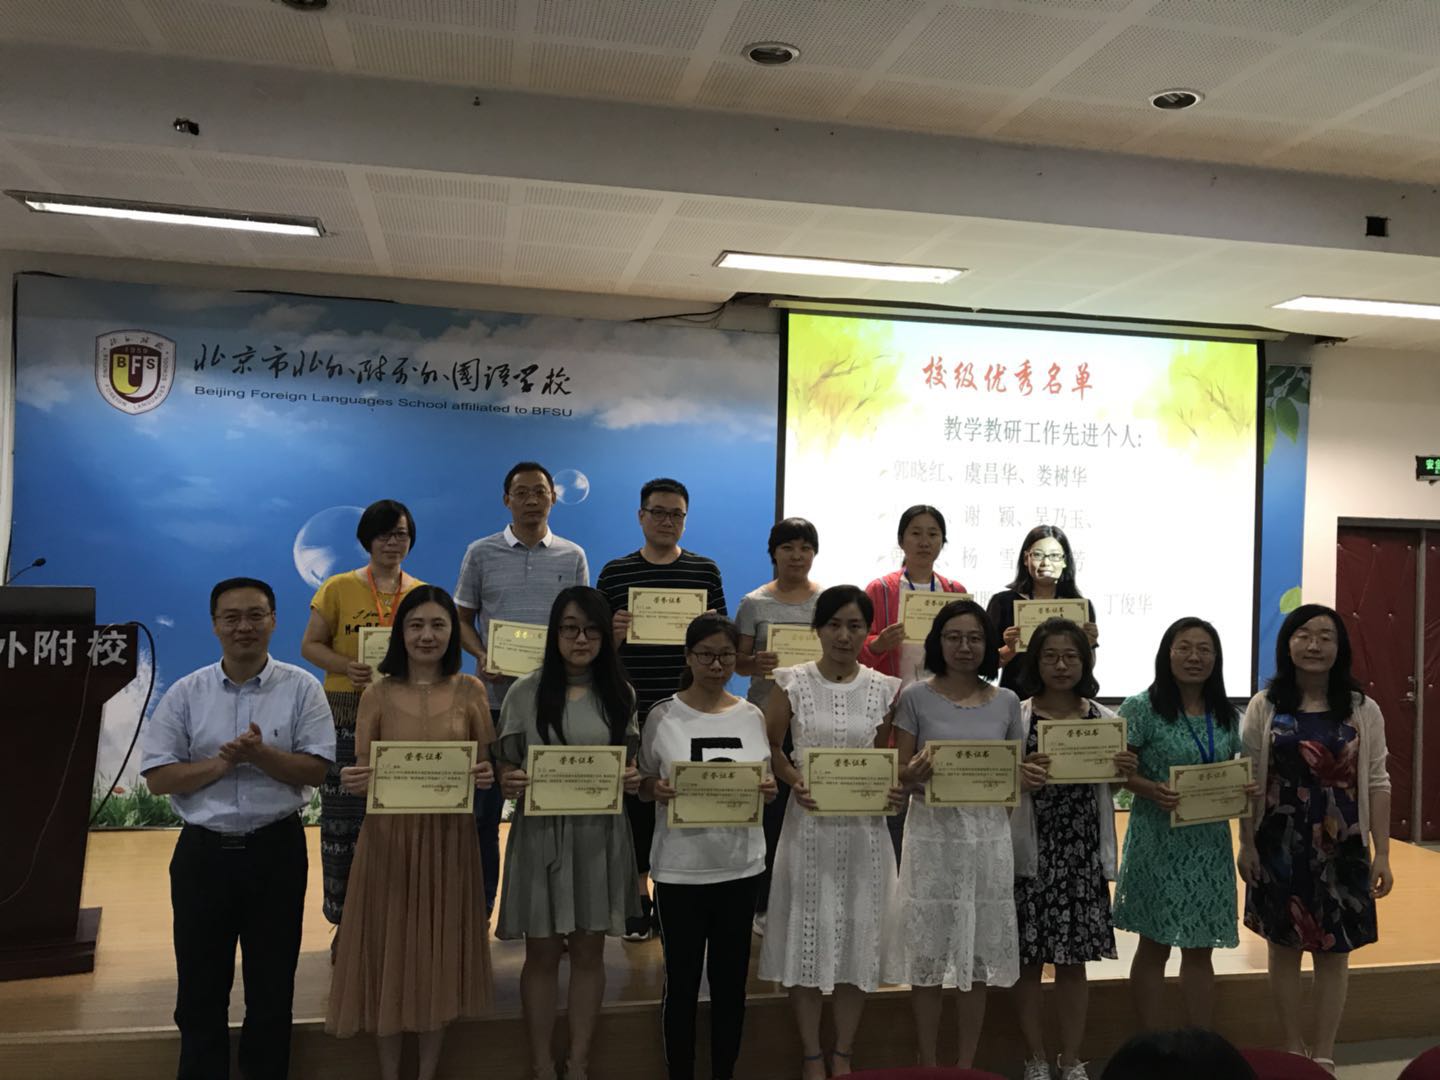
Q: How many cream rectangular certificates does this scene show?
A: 13